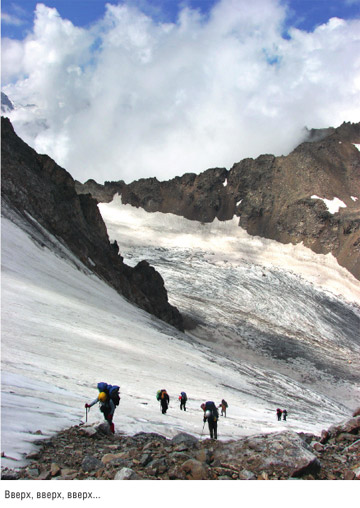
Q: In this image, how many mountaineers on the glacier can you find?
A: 7